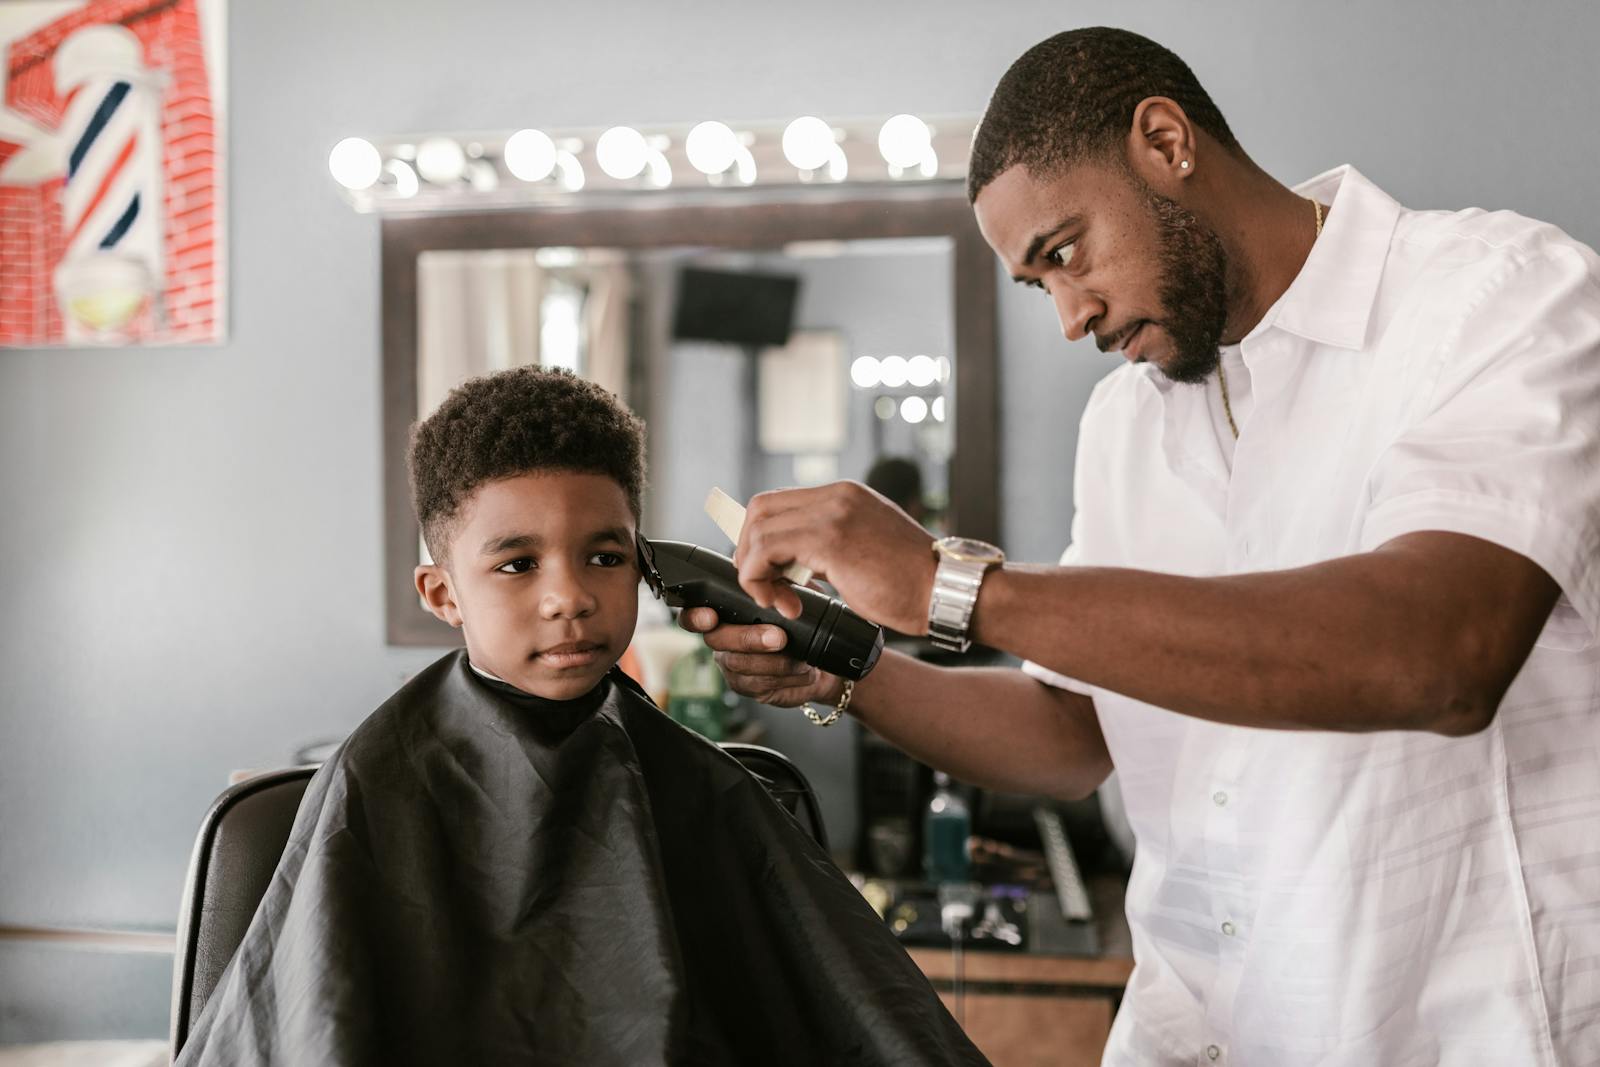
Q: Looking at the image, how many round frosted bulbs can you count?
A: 7